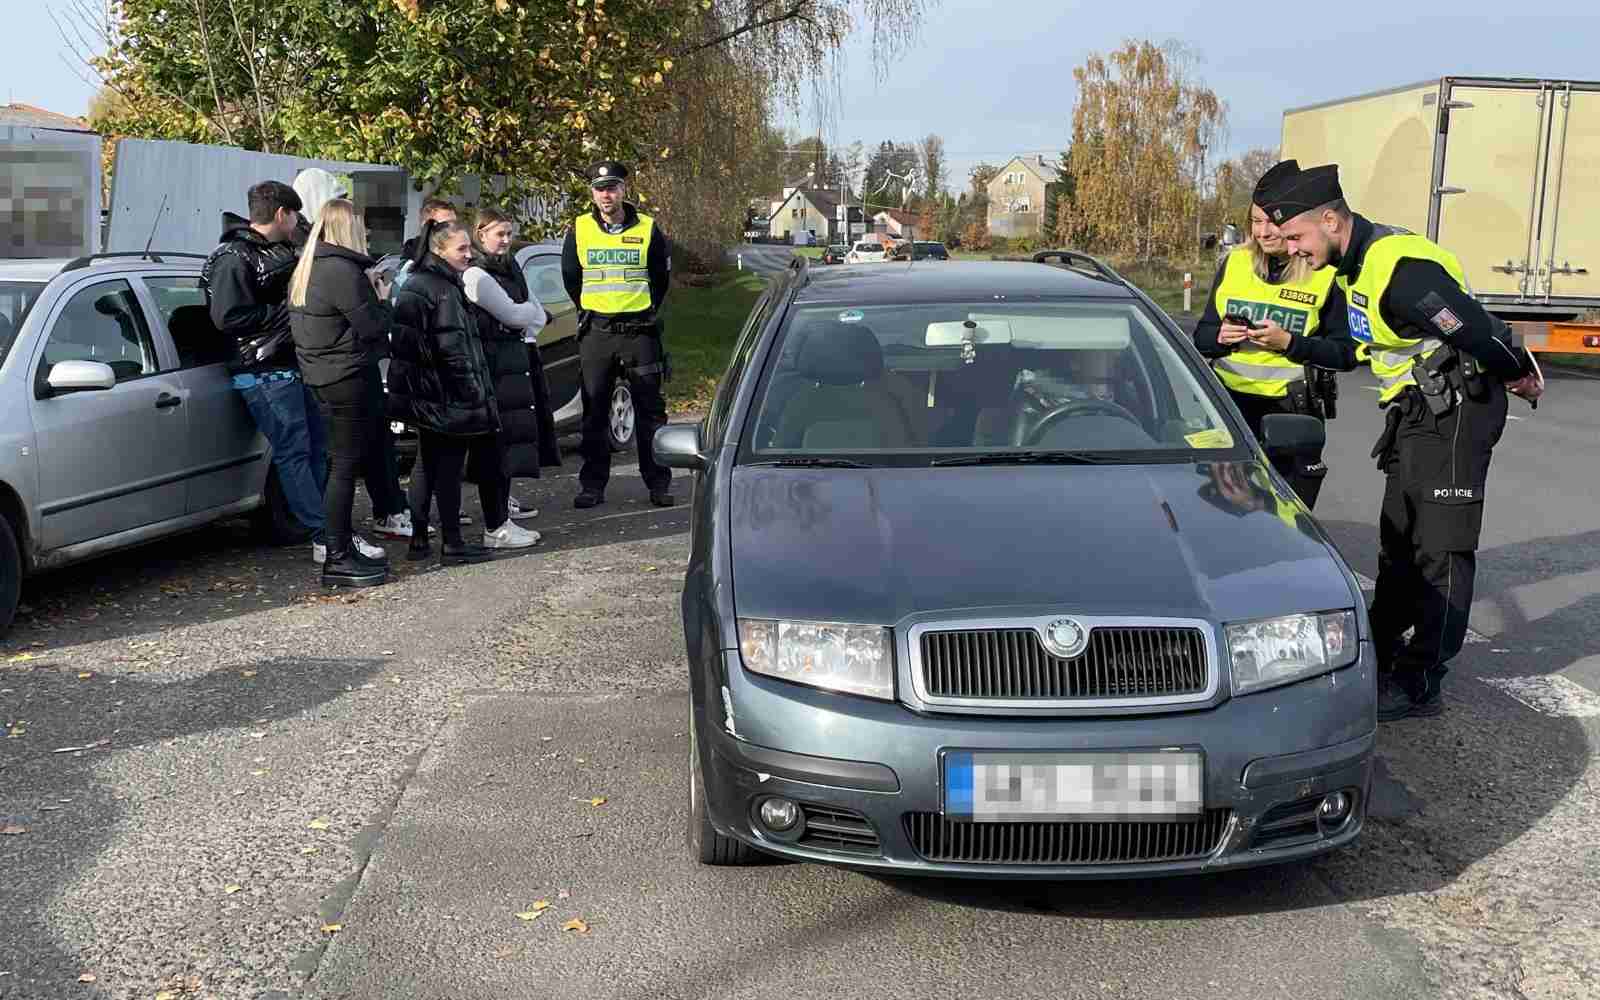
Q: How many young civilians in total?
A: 6